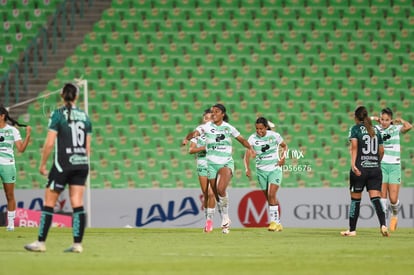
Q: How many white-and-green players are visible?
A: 5